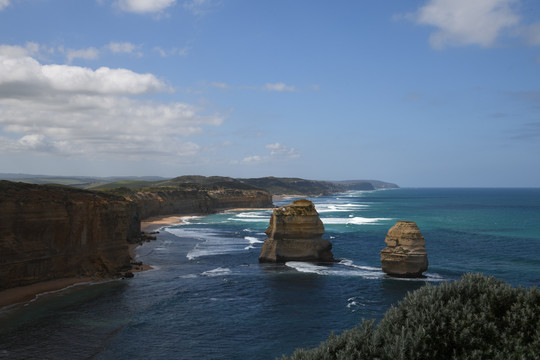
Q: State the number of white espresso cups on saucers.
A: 0